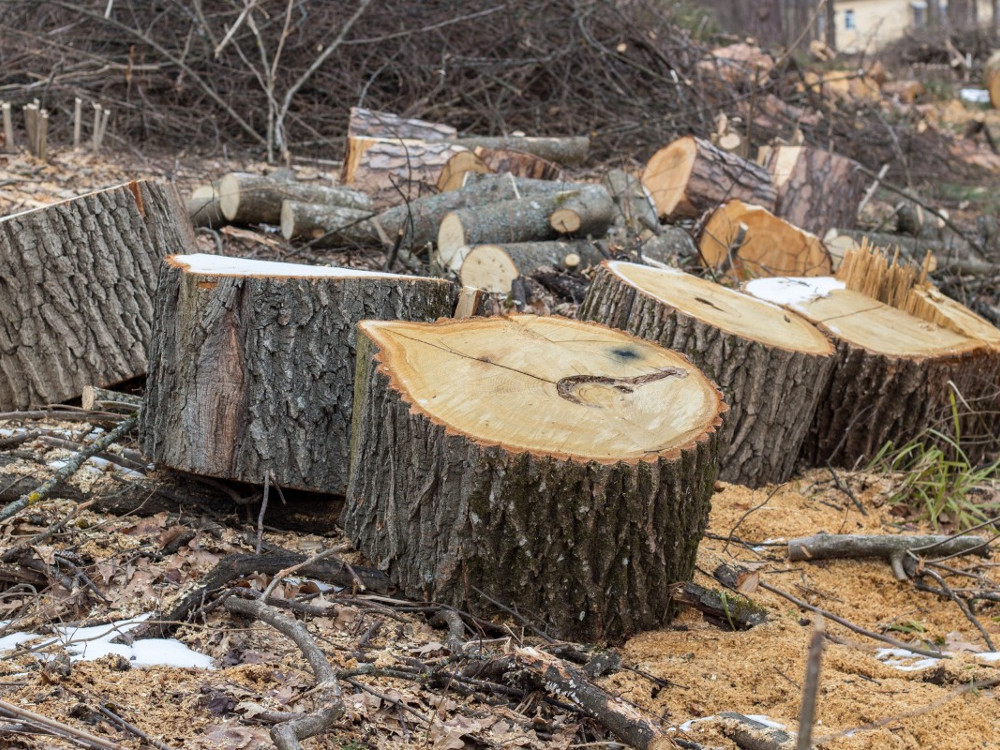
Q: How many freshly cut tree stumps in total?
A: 5